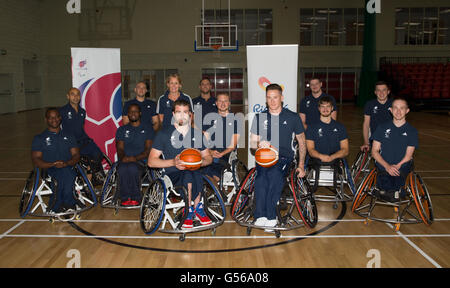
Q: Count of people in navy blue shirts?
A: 13